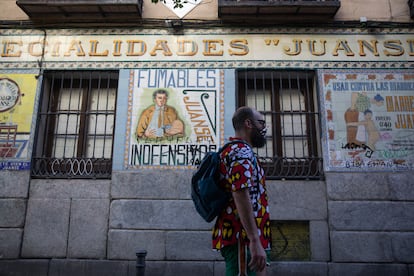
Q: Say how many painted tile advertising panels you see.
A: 3